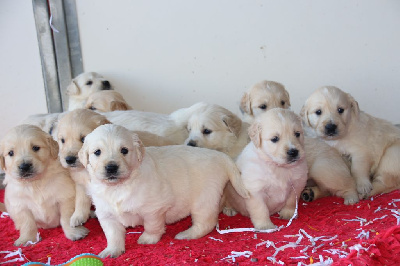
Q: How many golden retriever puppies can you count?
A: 9